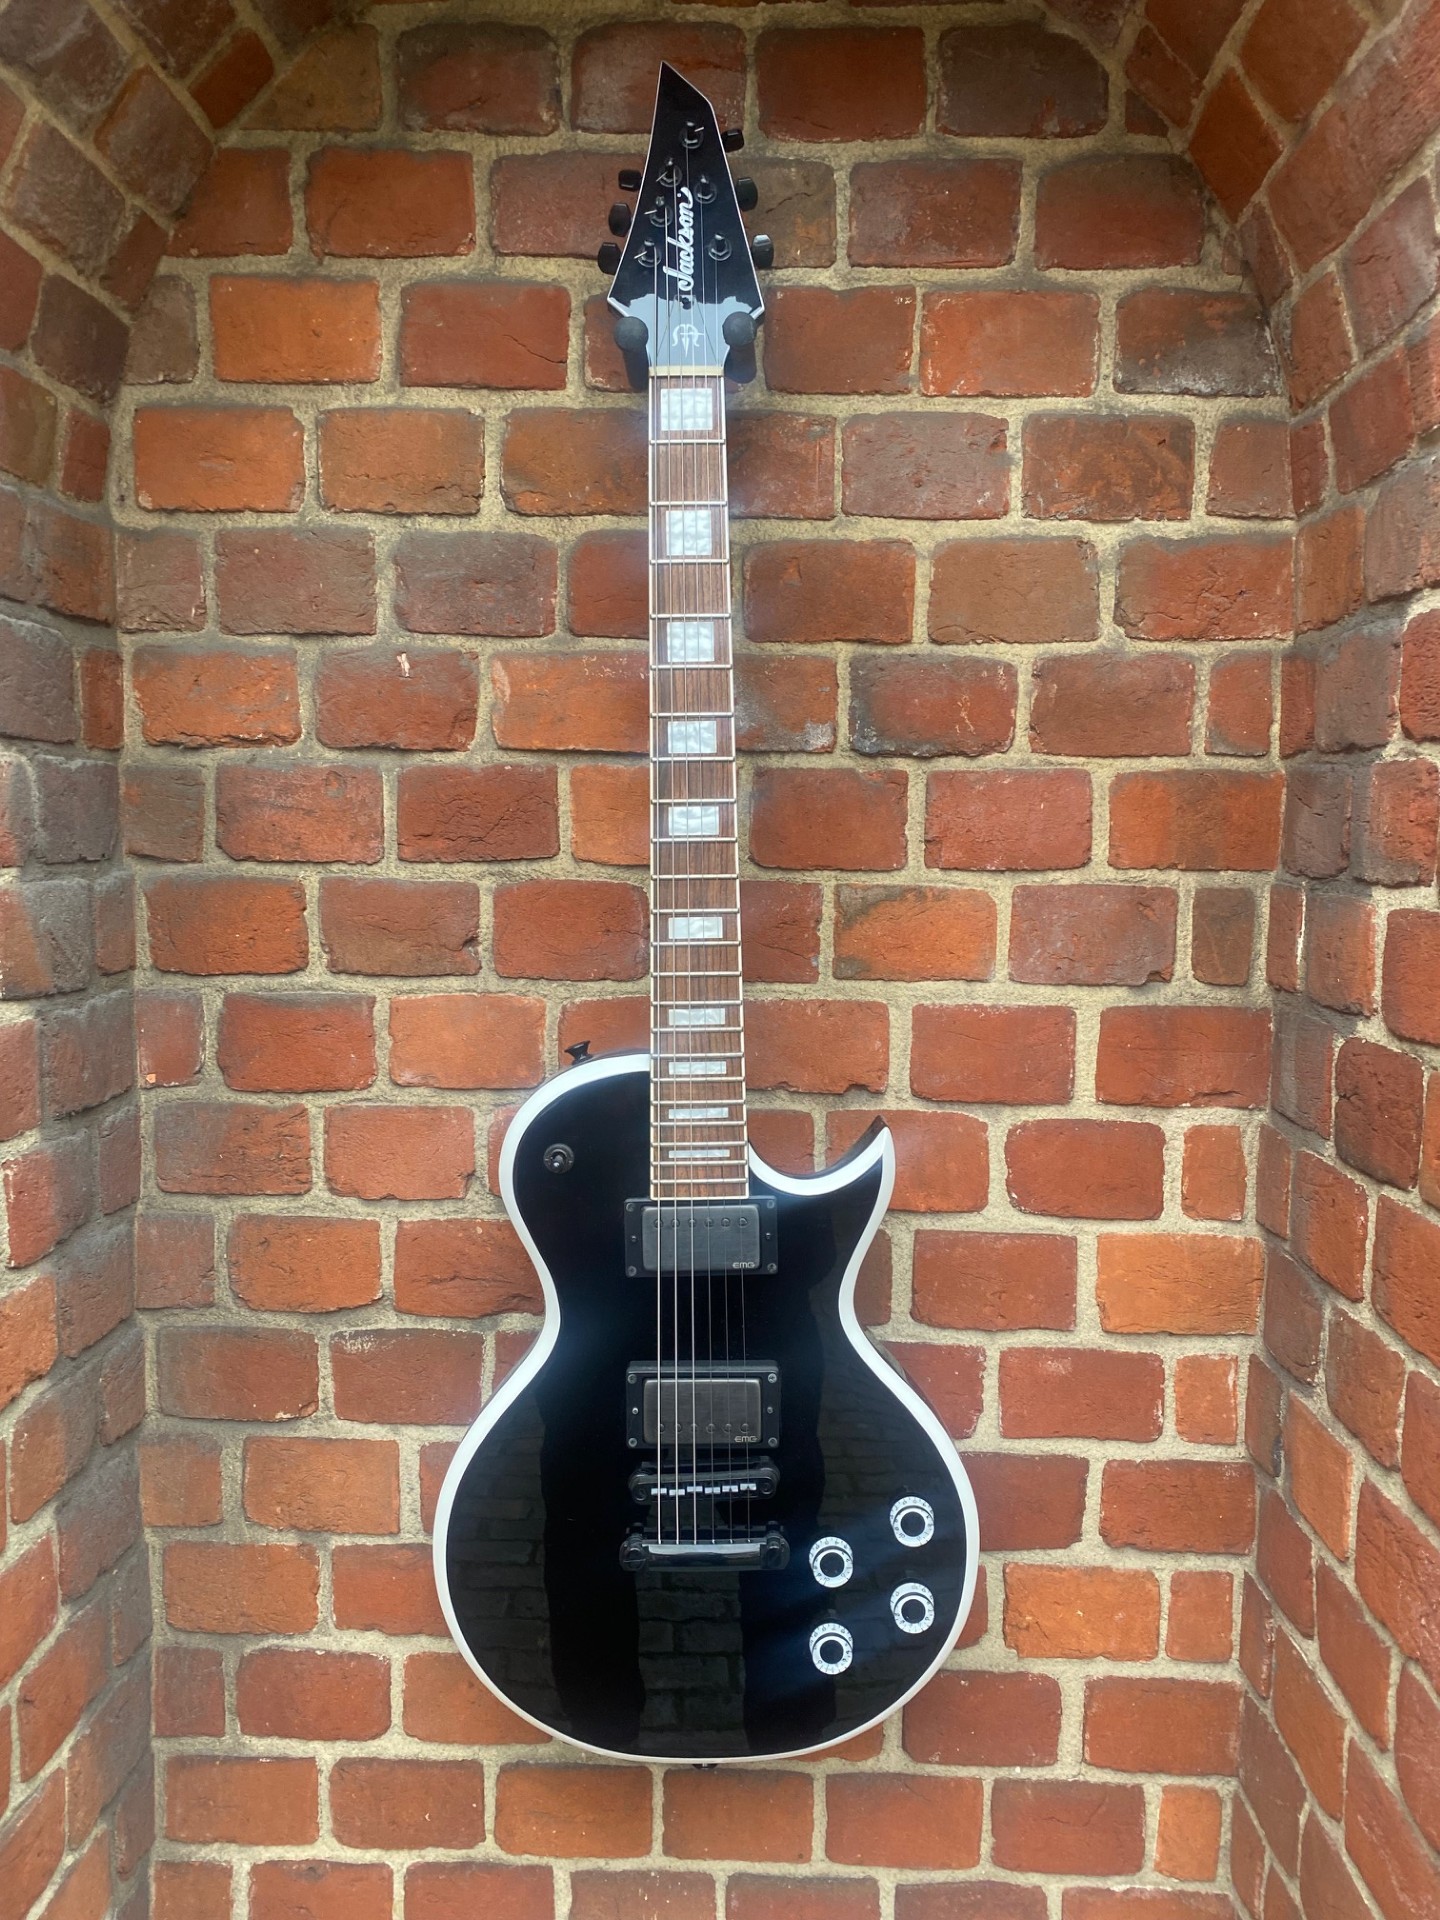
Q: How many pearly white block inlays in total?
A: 10